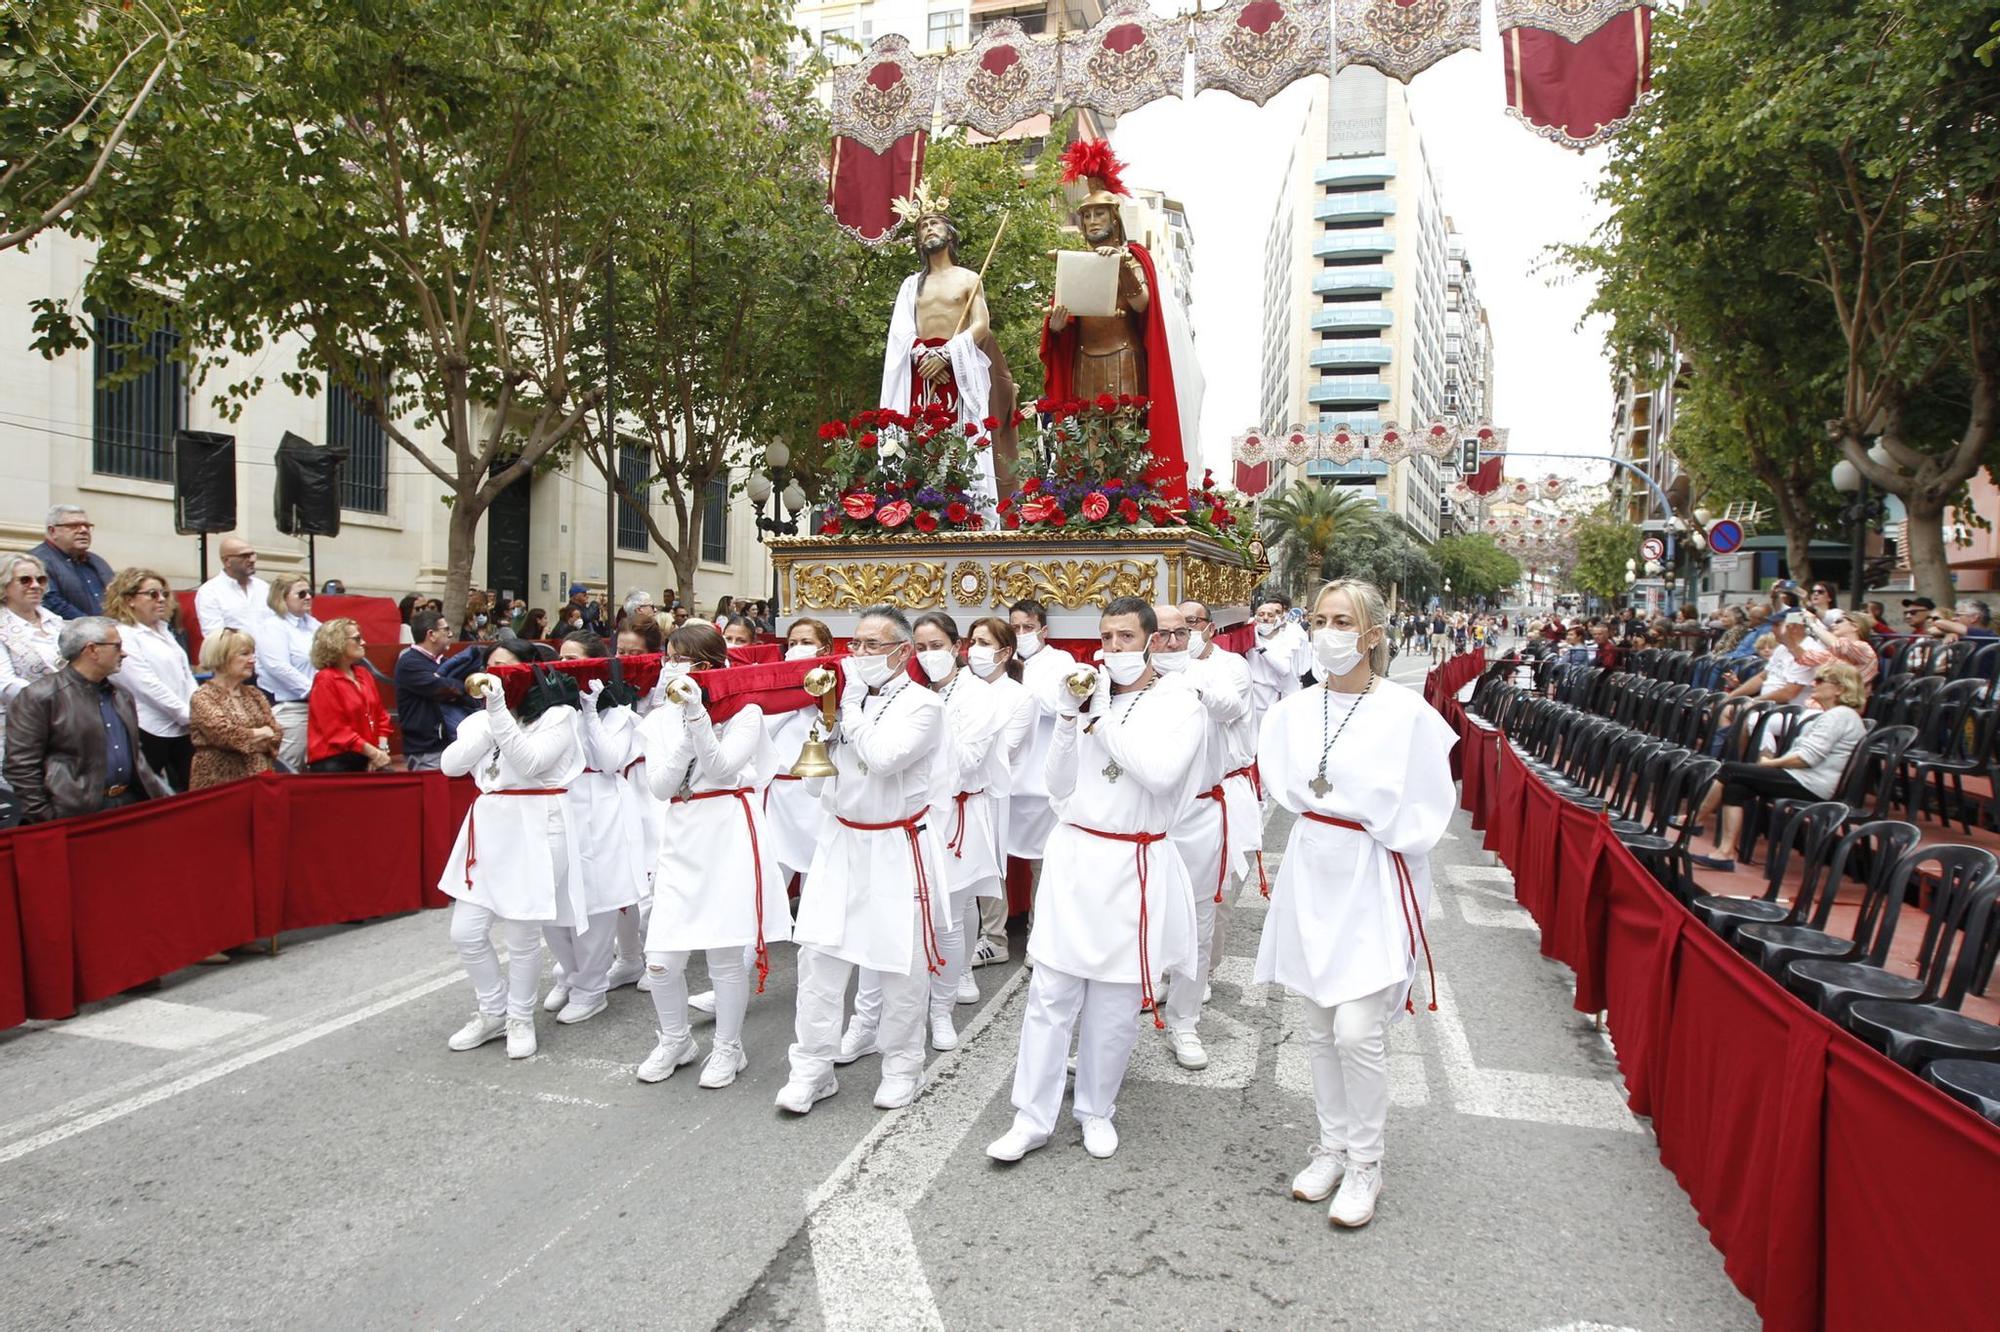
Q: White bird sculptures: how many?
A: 0